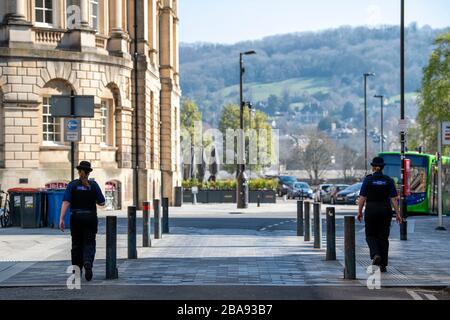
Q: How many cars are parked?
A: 5